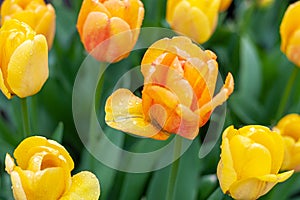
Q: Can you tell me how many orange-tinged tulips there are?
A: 2